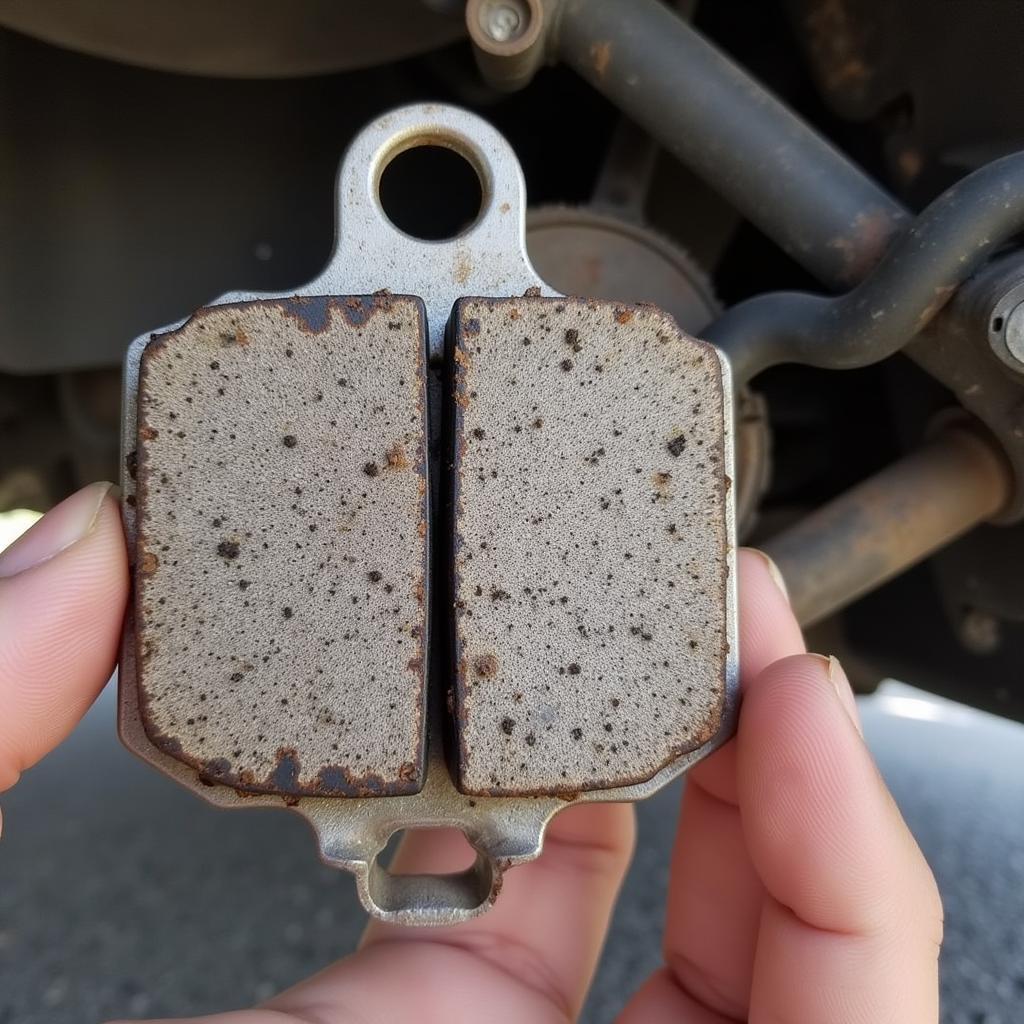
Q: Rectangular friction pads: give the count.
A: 2